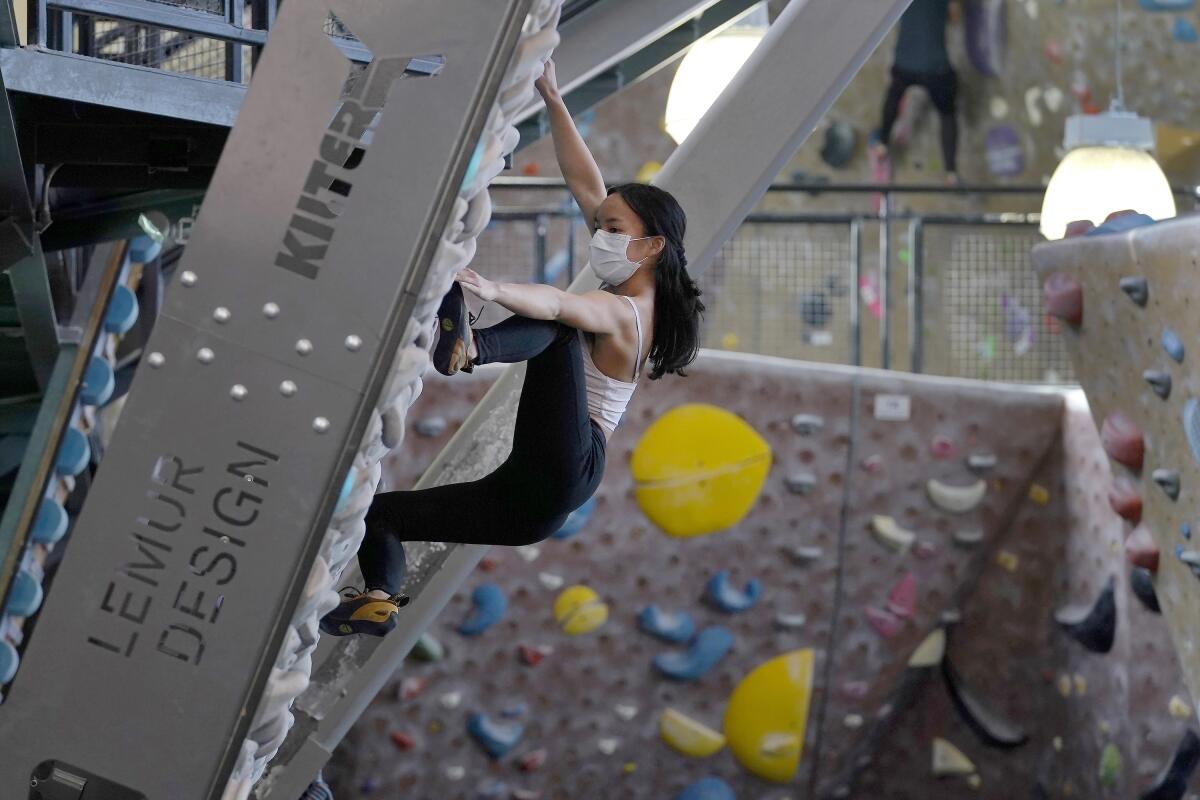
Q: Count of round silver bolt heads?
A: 10